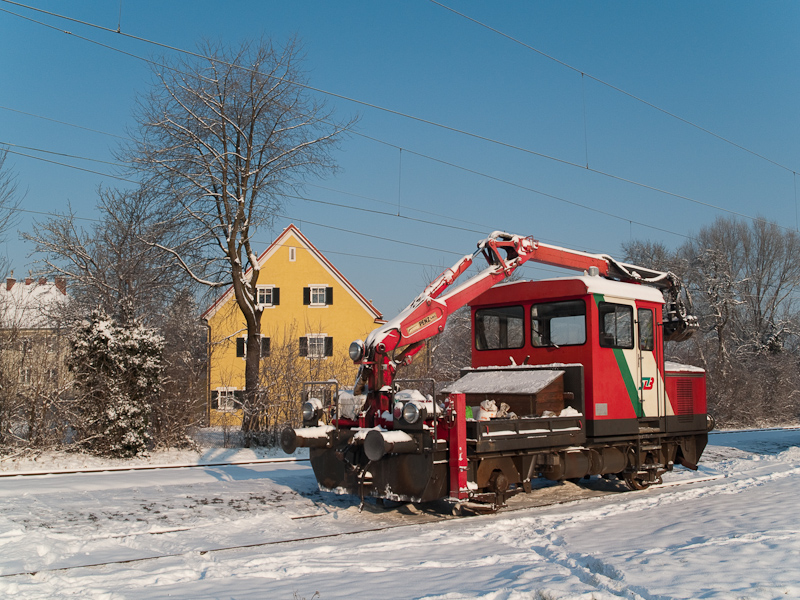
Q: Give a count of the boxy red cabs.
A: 1